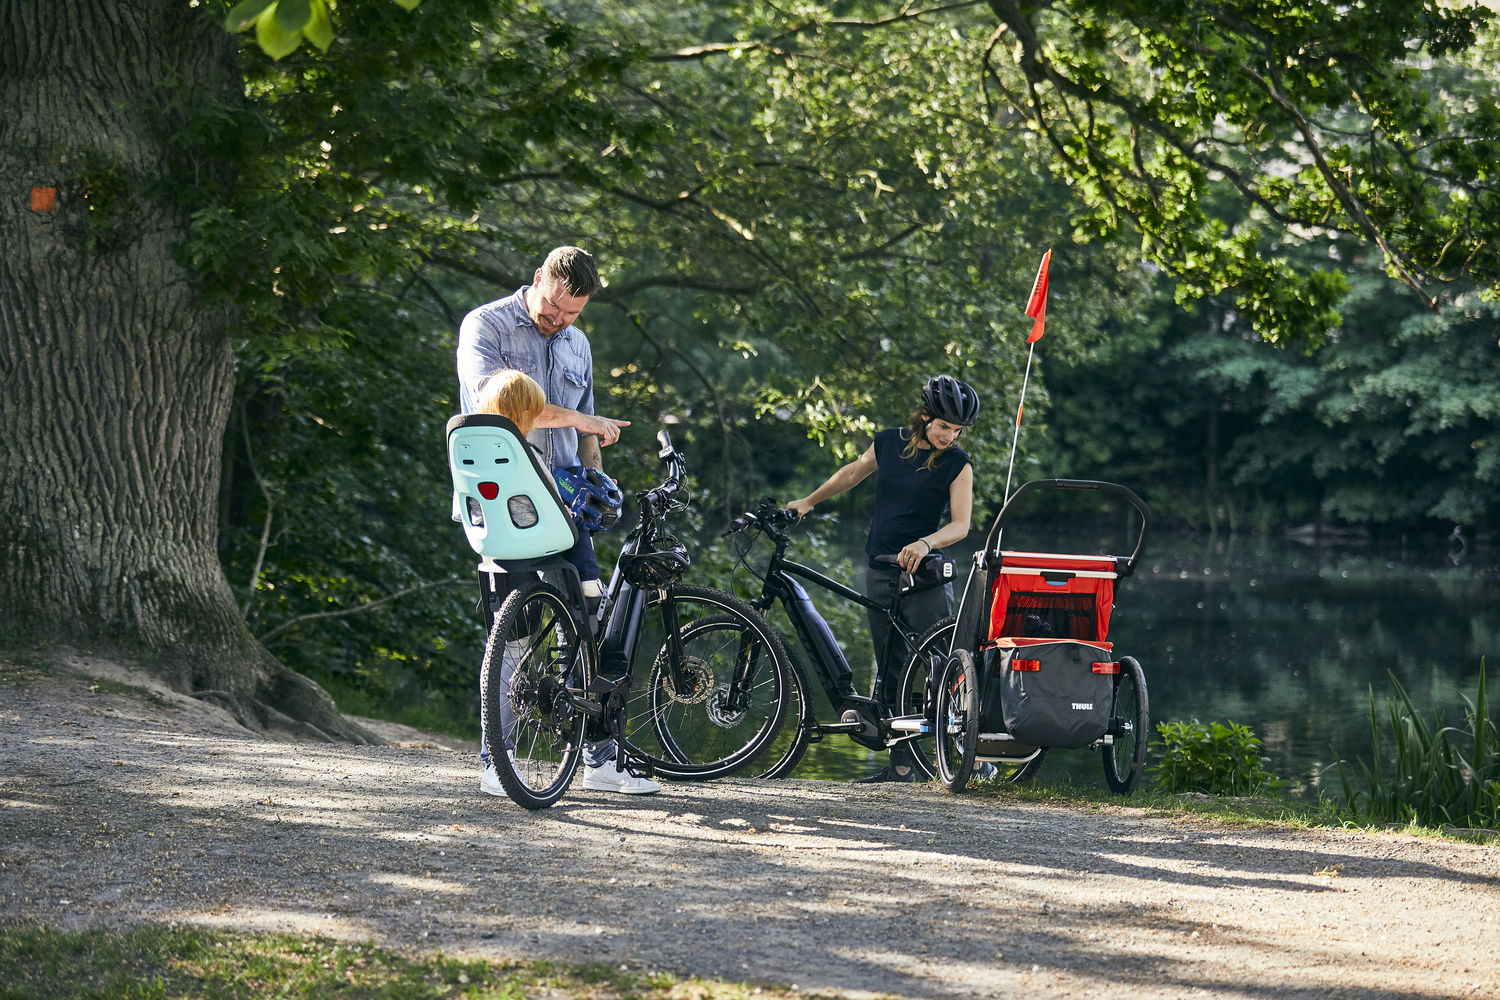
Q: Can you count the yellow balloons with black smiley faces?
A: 0